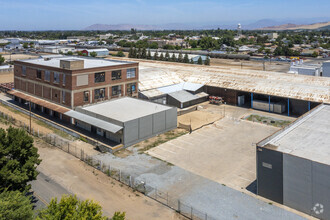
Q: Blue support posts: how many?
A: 4